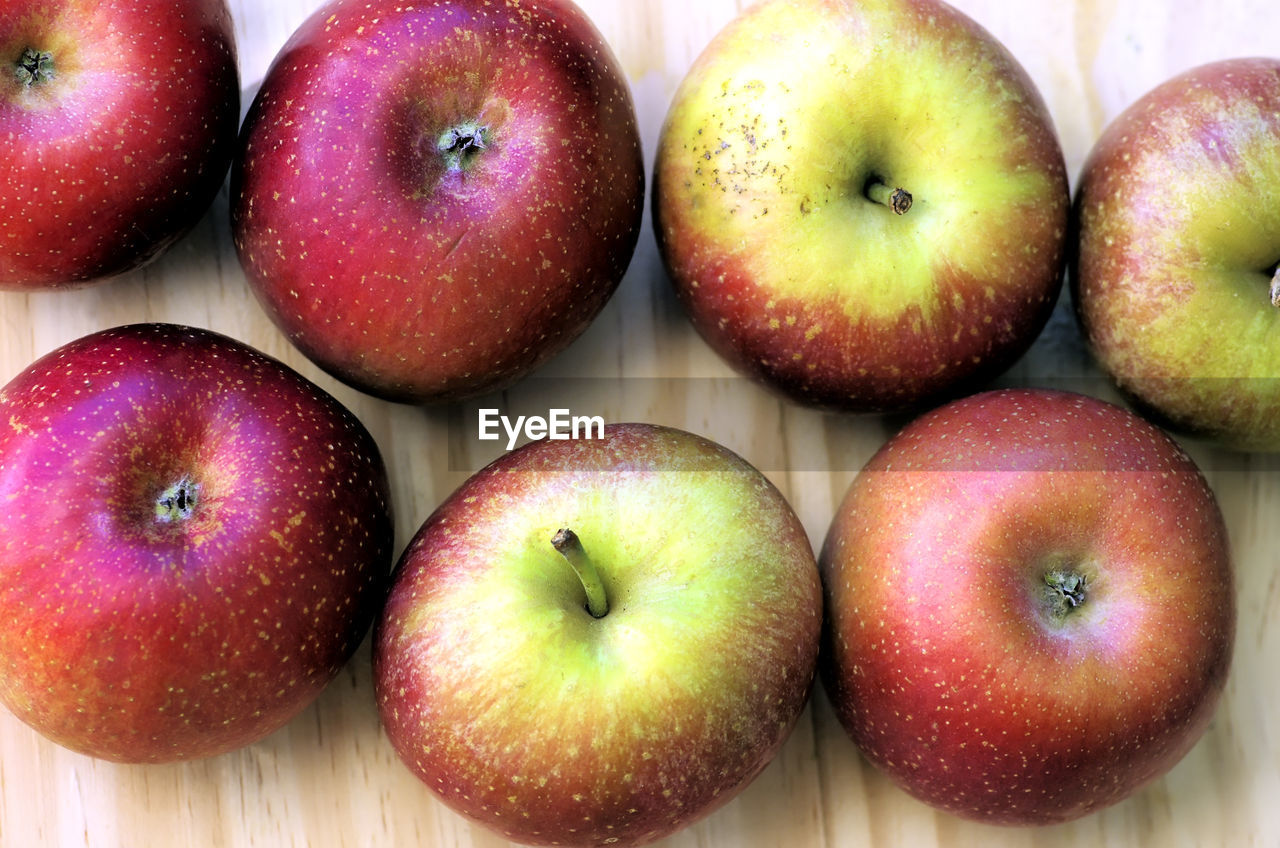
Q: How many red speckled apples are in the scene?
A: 4